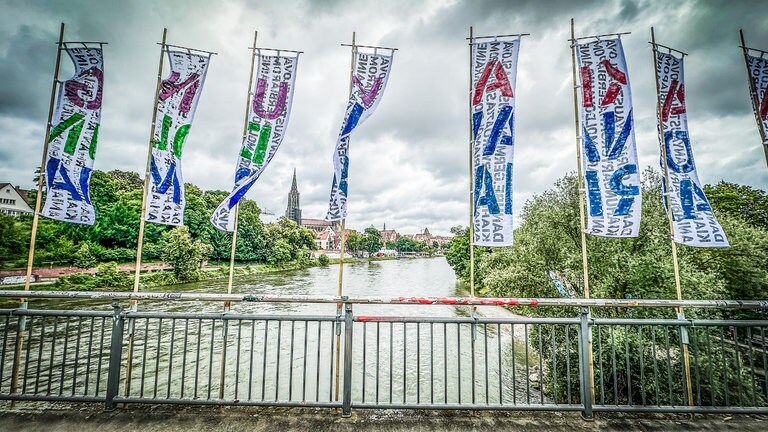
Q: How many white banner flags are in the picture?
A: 8